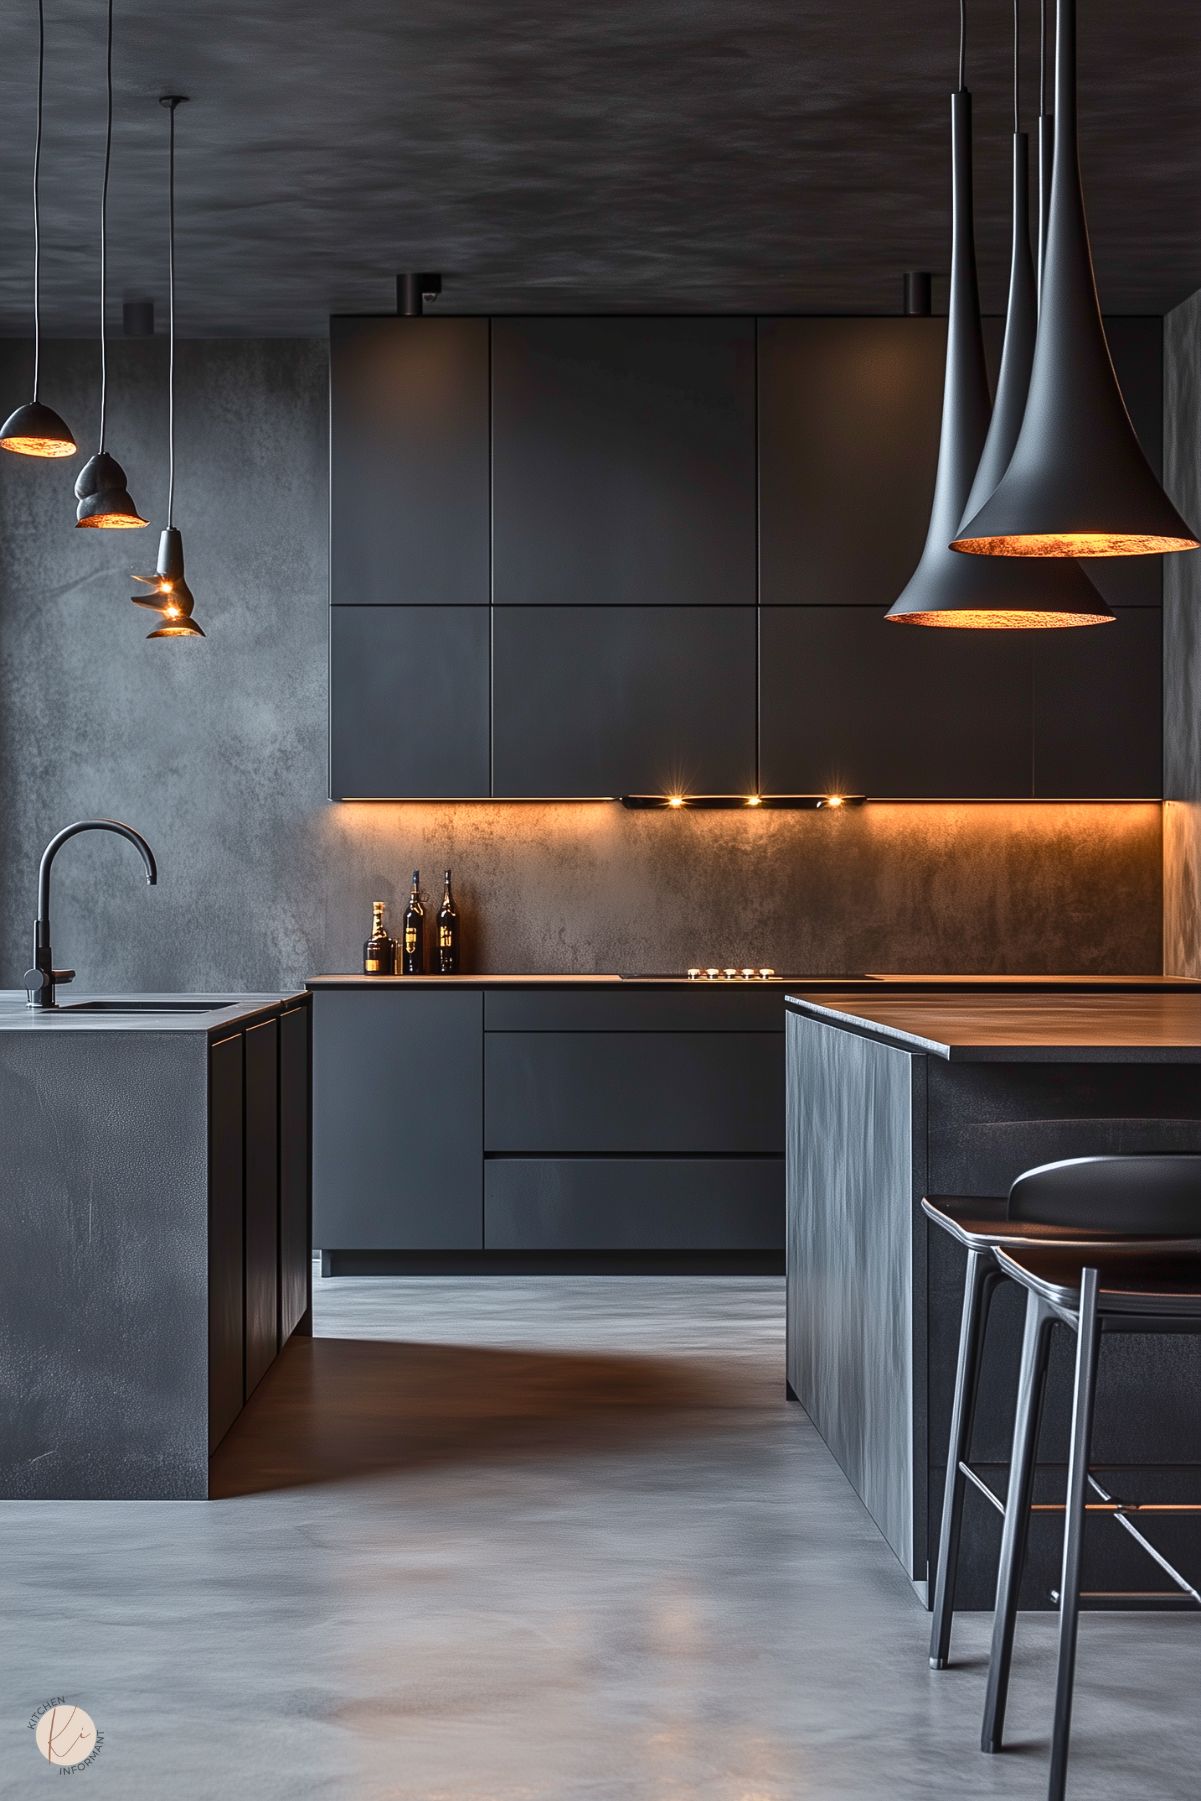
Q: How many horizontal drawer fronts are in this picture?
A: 3